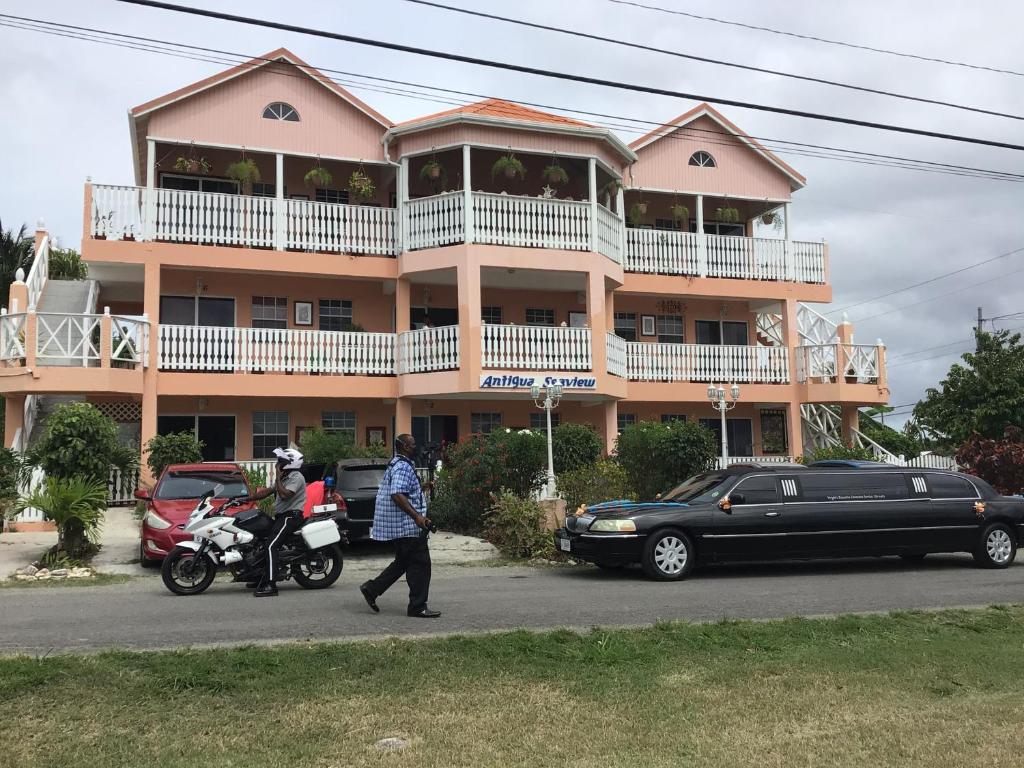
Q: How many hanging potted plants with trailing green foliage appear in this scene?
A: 12